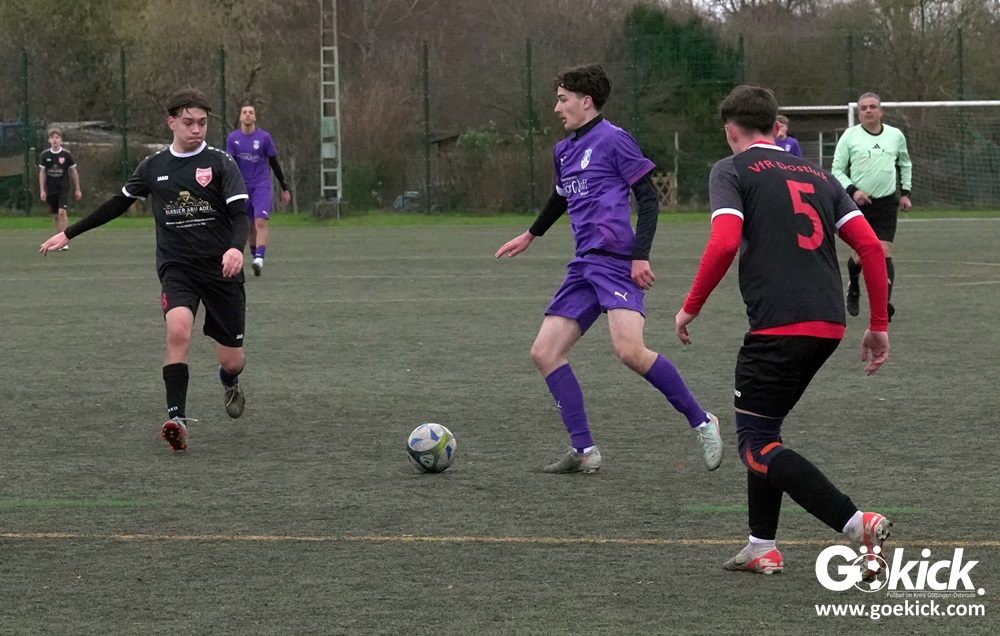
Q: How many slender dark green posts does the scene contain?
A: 9